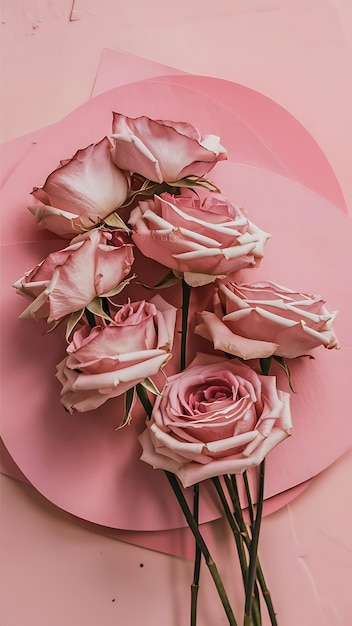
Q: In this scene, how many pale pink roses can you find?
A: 7